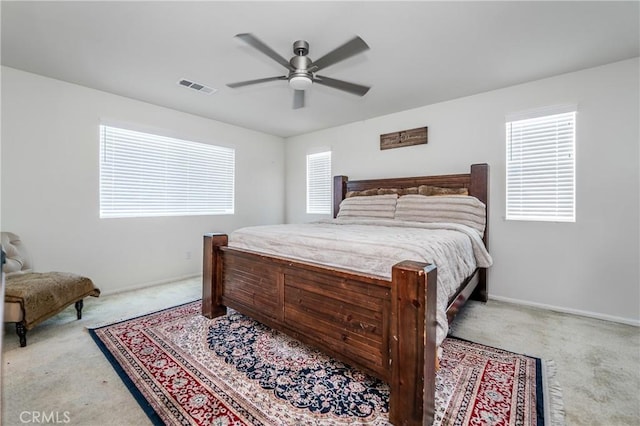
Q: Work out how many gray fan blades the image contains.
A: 5